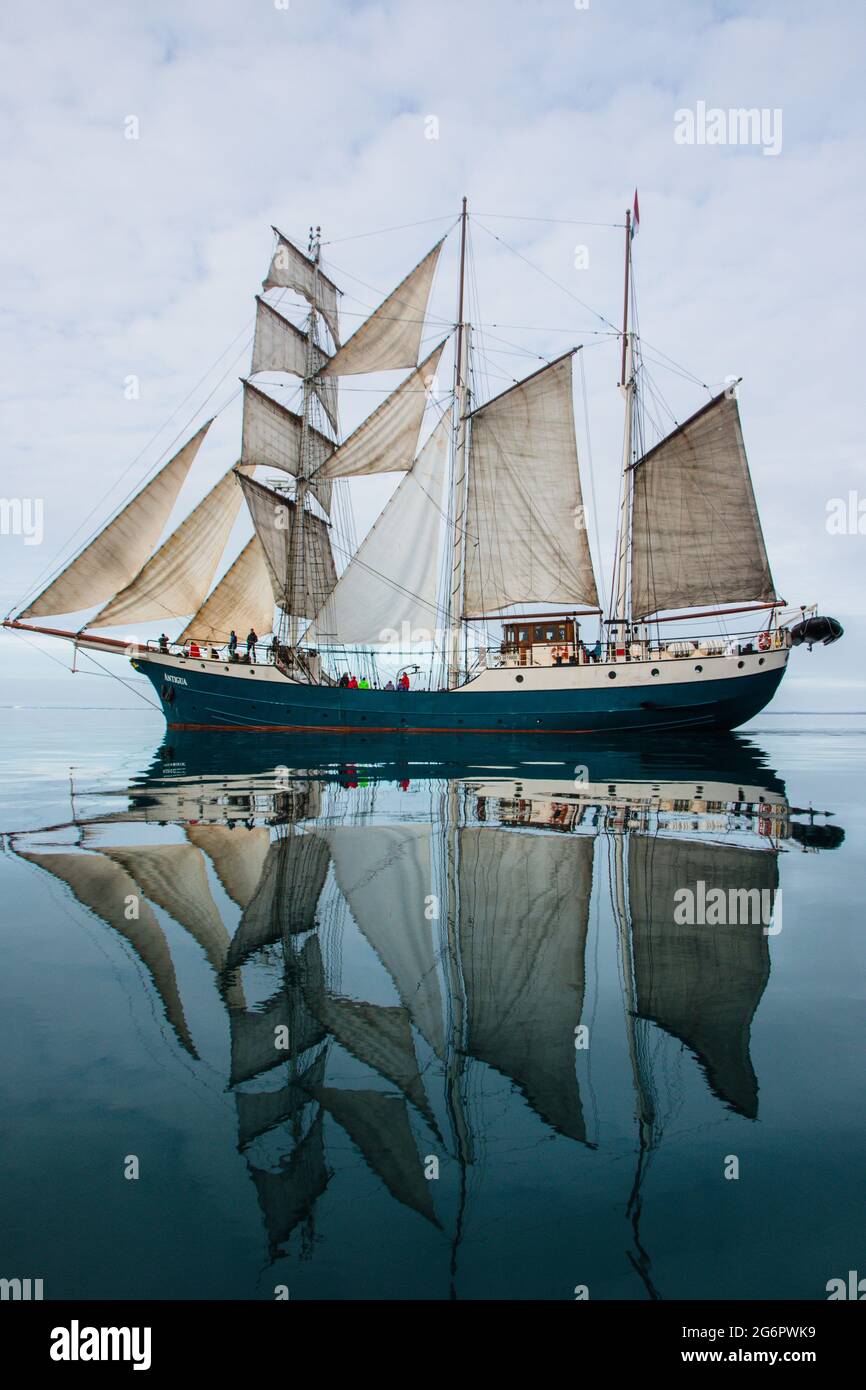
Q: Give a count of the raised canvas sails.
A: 12